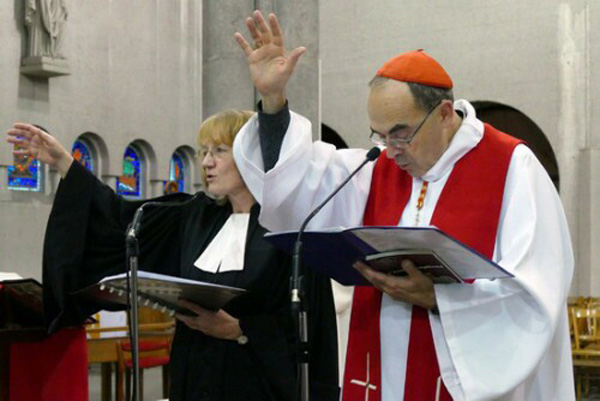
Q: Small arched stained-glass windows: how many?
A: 4